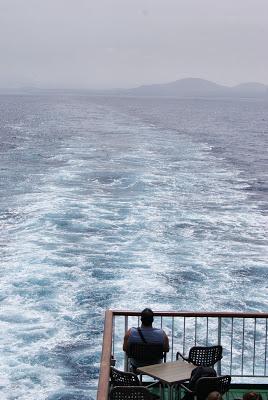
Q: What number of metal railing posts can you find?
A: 13